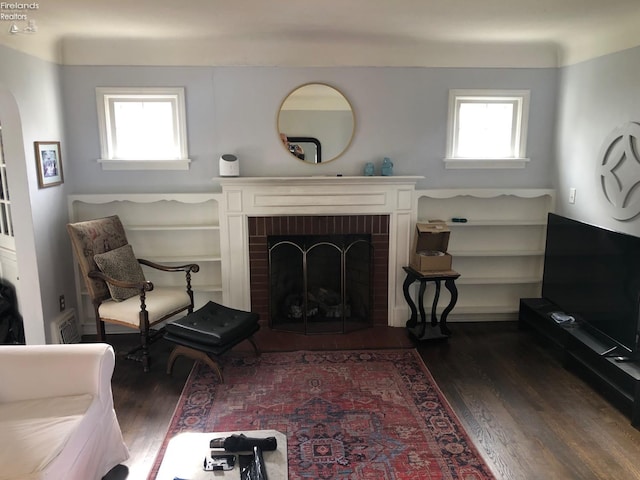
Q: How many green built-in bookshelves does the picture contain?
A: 0